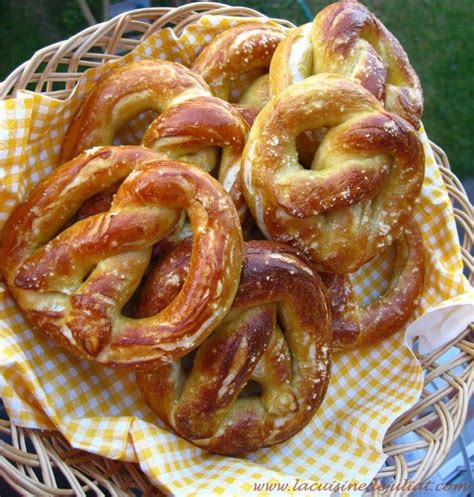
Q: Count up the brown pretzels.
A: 7